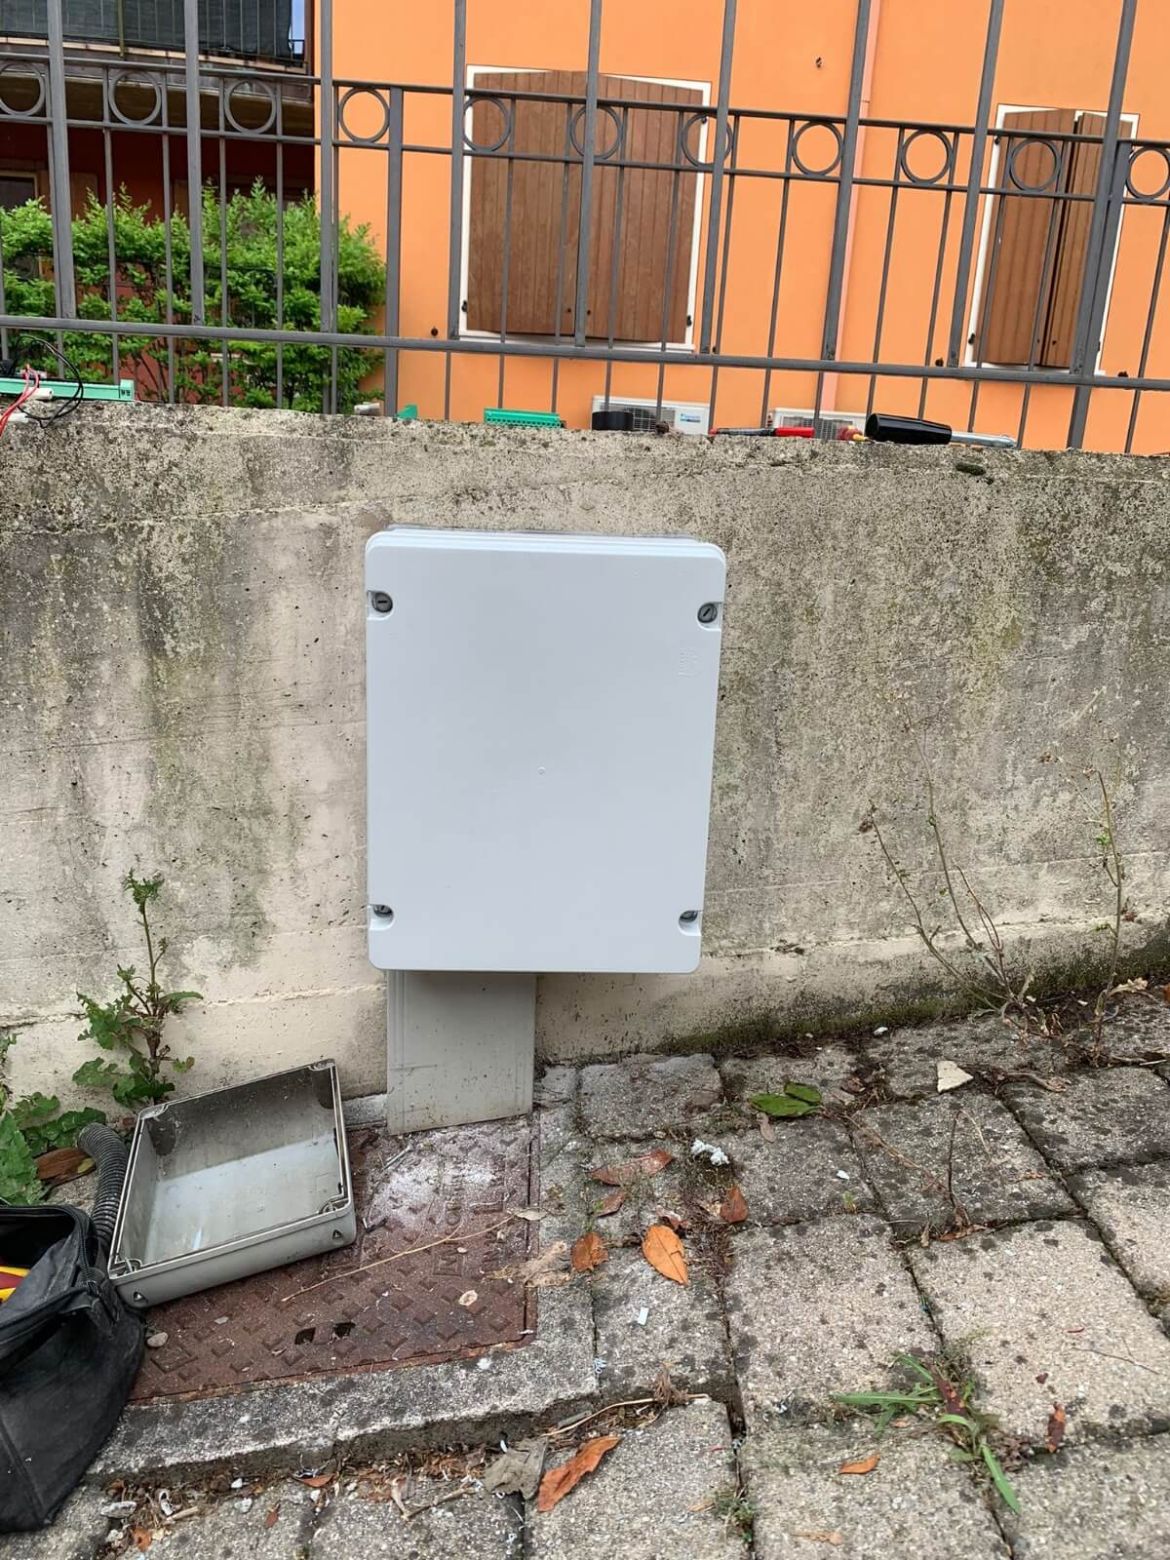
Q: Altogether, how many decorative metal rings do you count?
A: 11